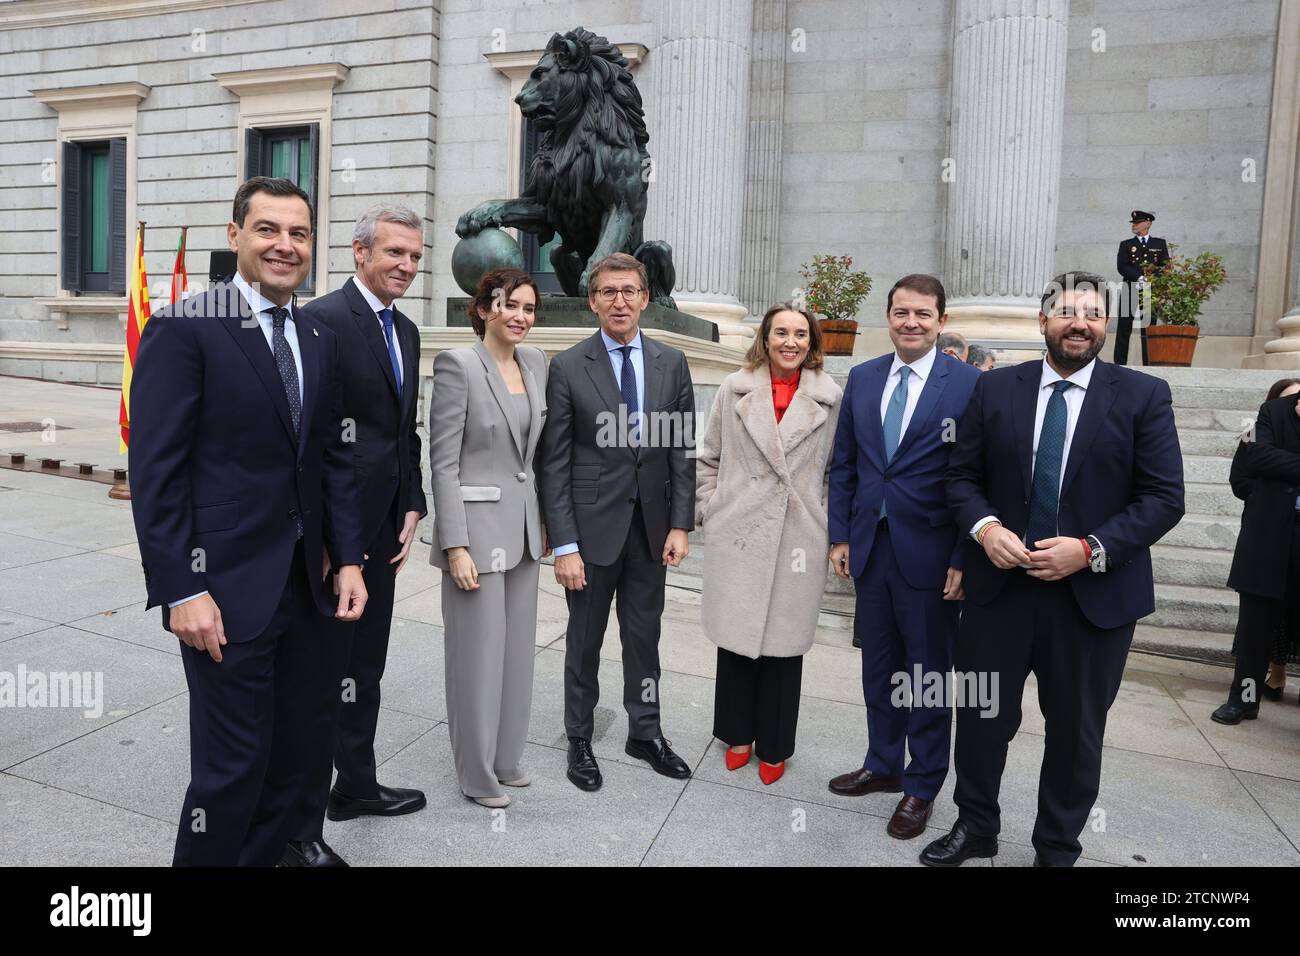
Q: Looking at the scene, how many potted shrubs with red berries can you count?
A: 2